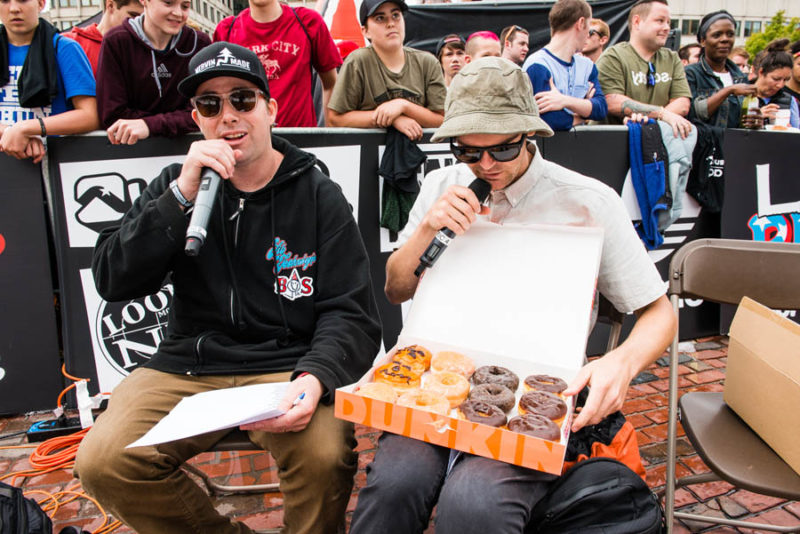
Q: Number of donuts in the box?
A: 12